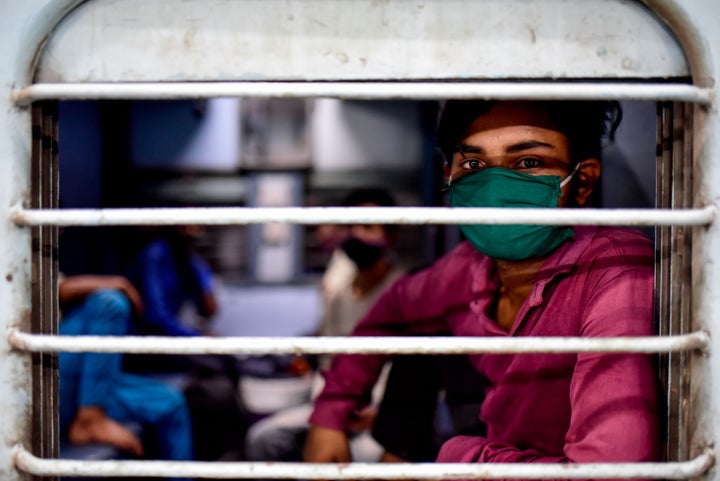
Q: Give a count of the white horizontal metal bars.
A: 4